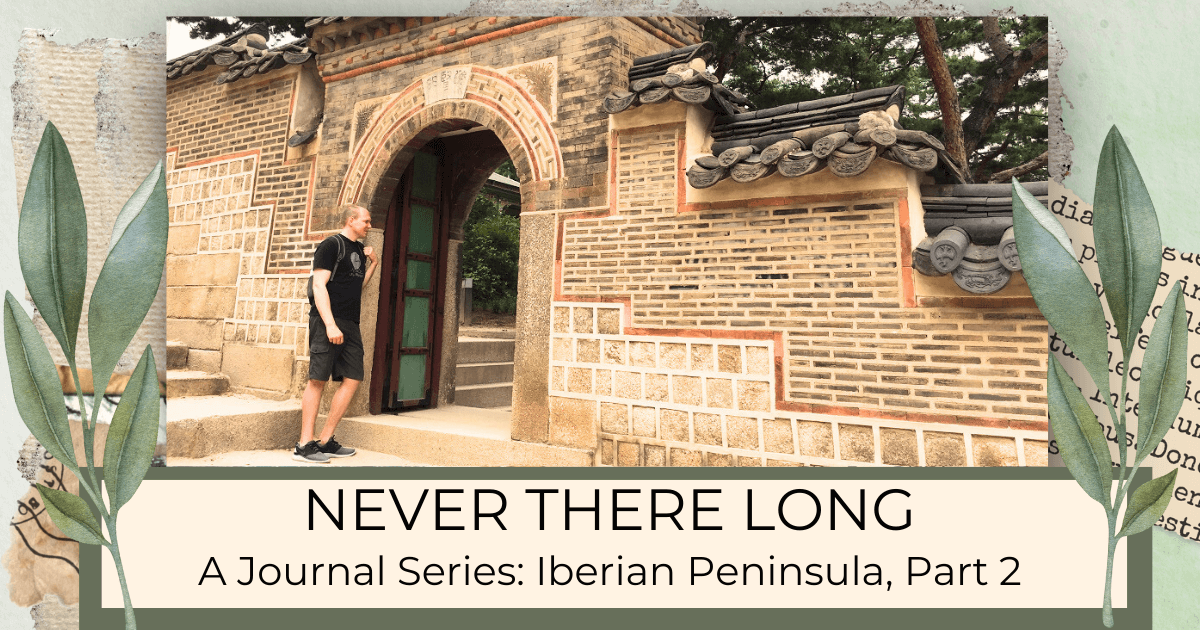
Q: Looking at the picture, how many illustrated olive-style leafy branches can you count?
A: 2